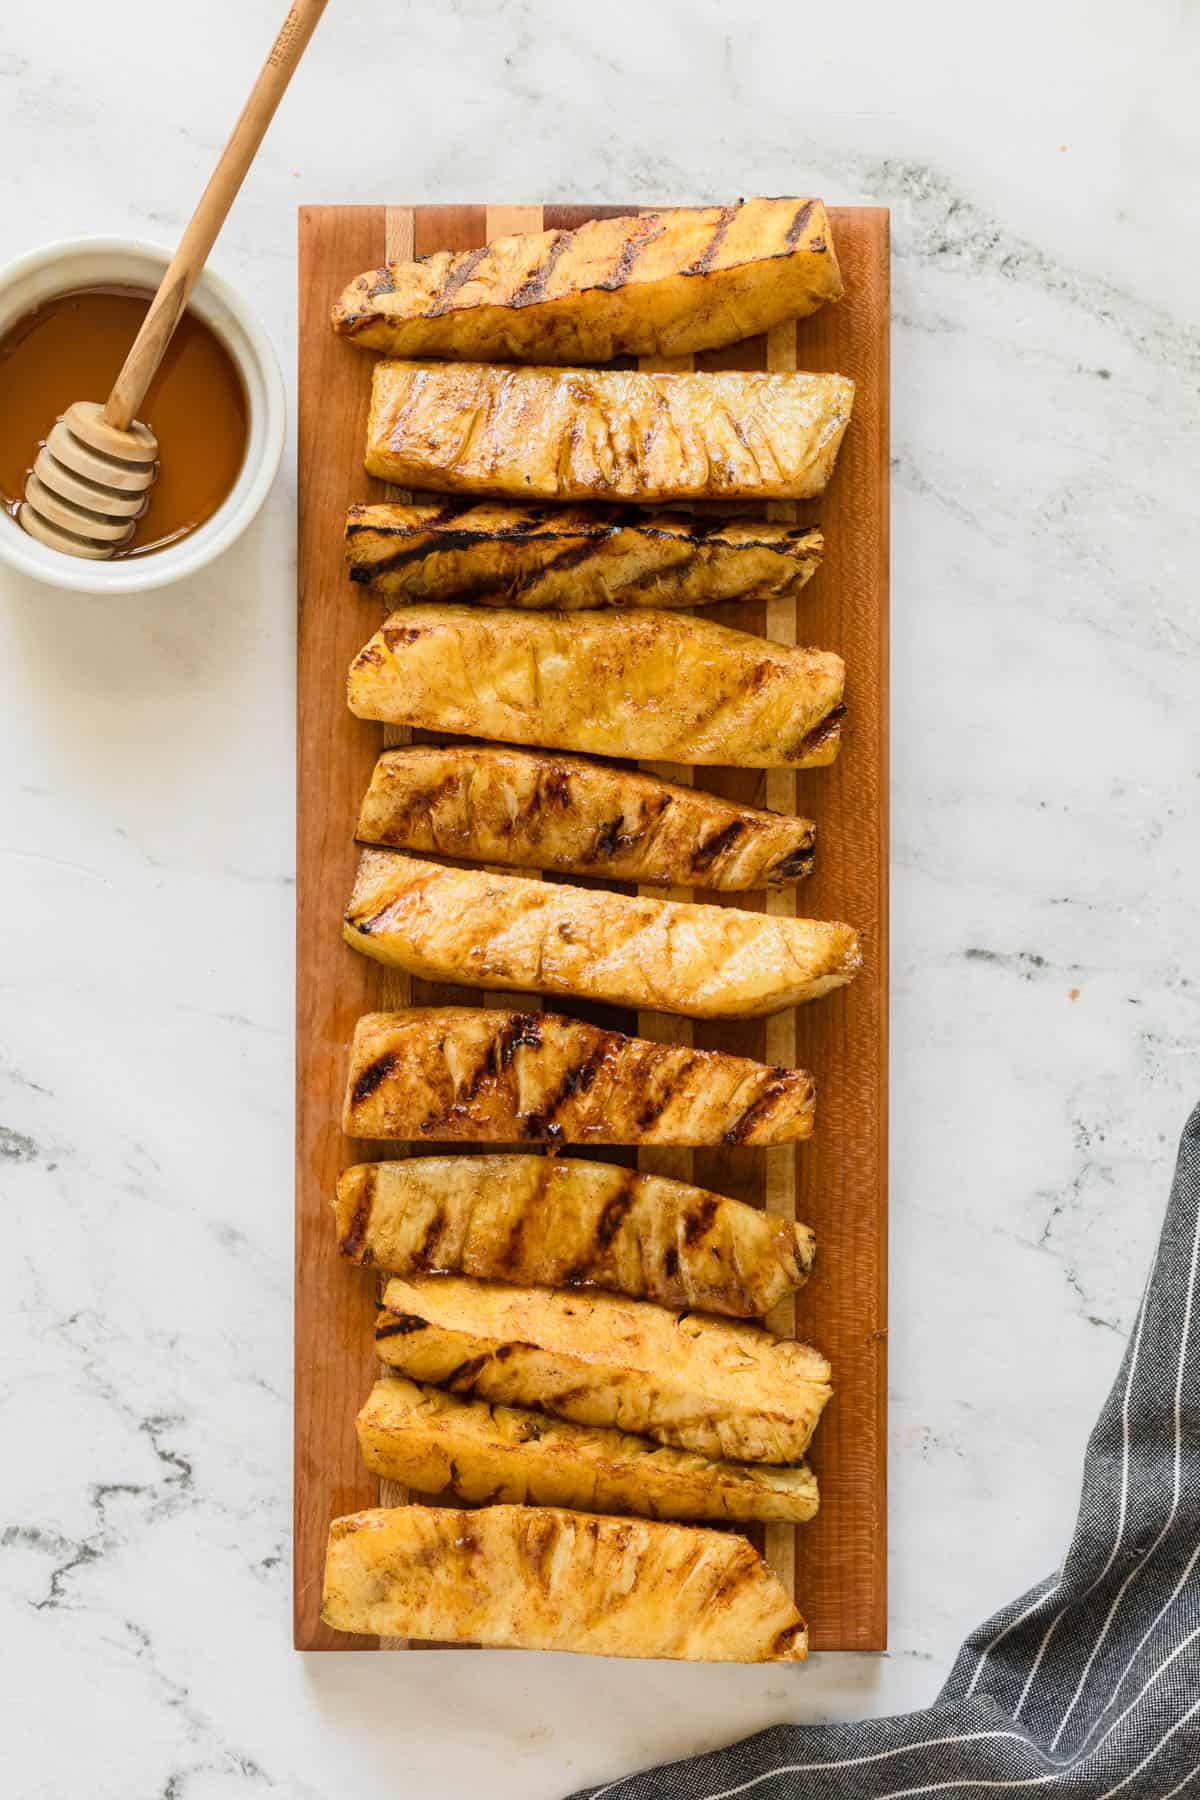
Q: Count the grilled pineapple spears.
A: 11